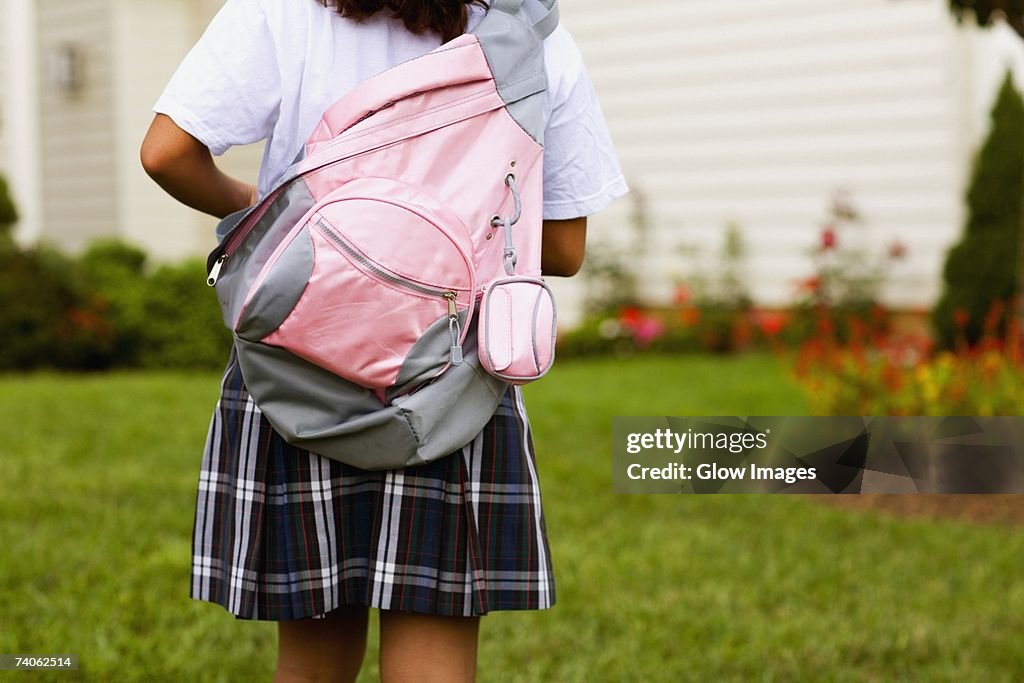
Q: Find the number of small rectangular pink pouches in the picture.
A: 1